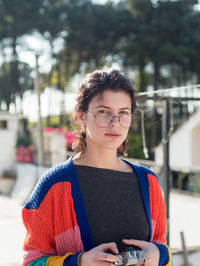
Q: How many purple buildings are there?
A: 0